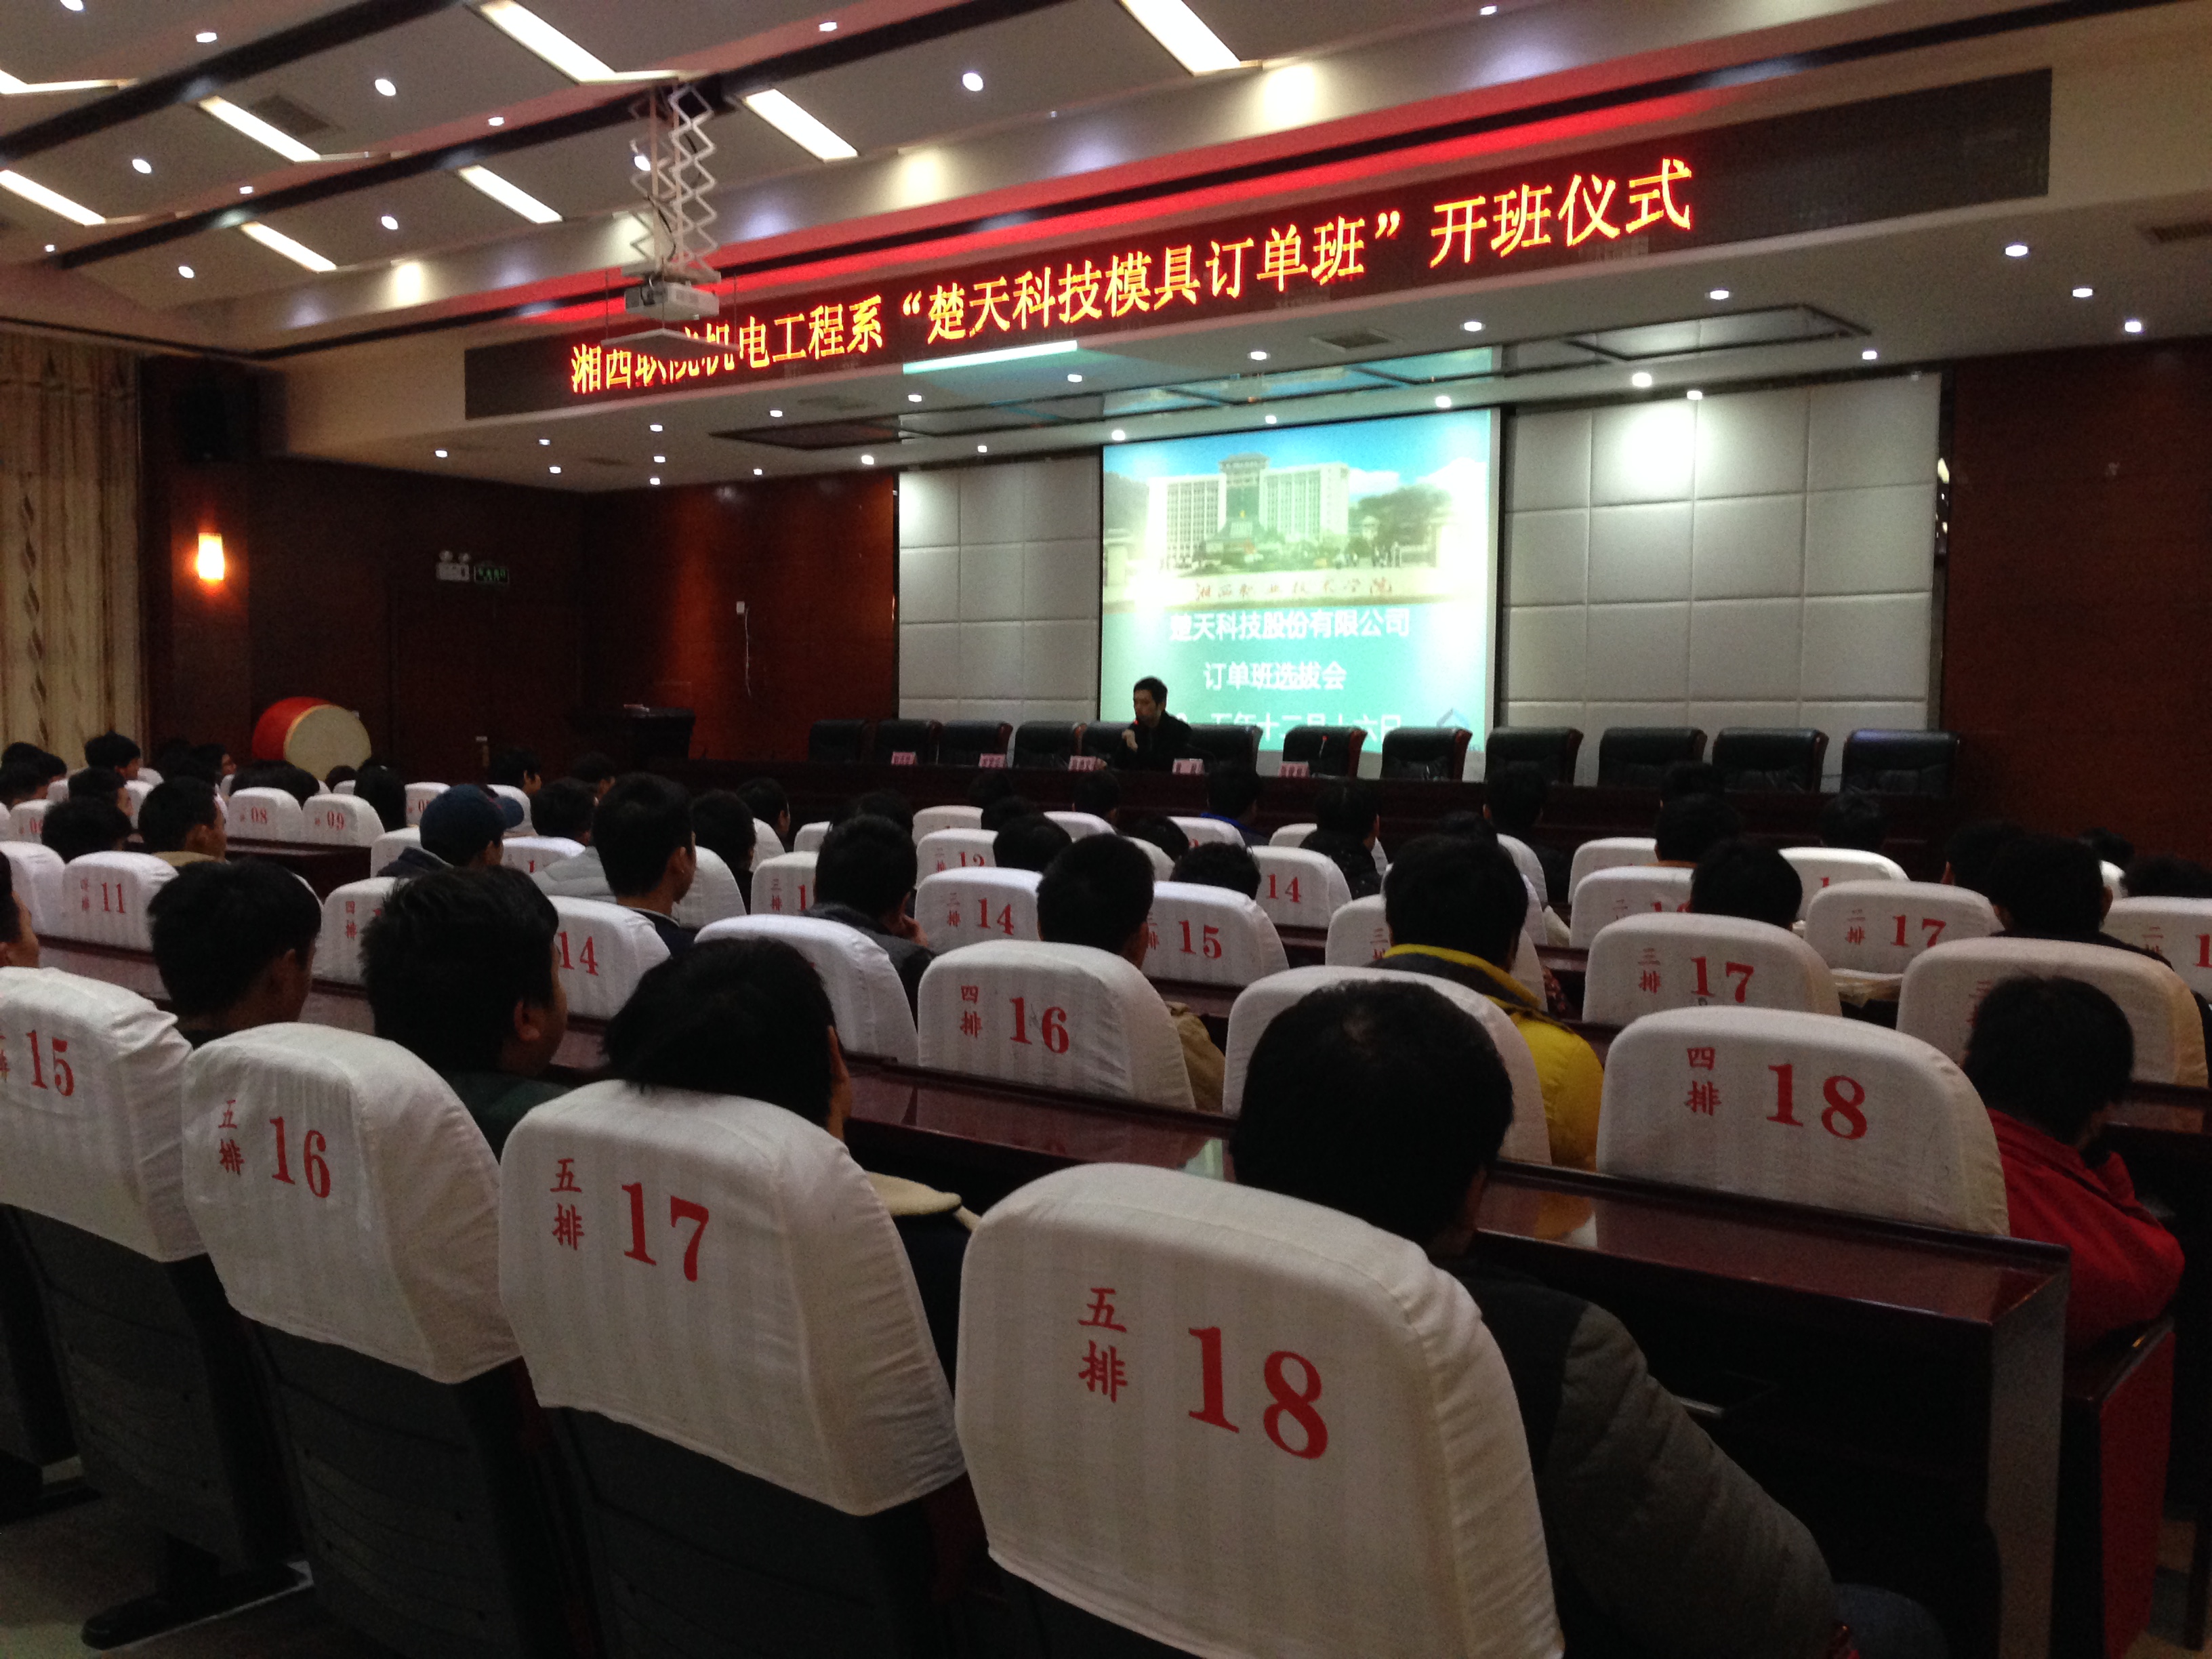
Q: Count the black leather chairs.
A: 12